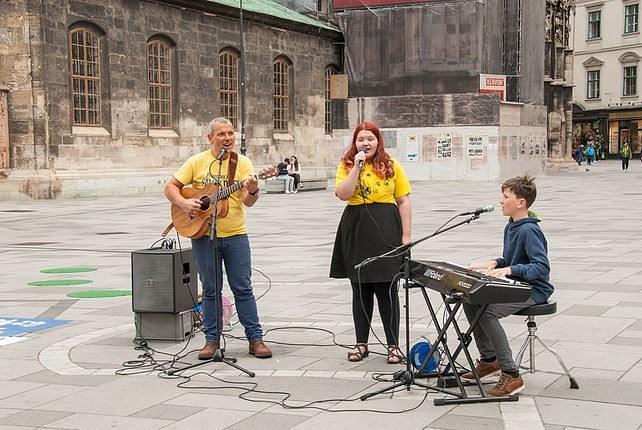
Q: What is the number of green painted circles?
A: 3